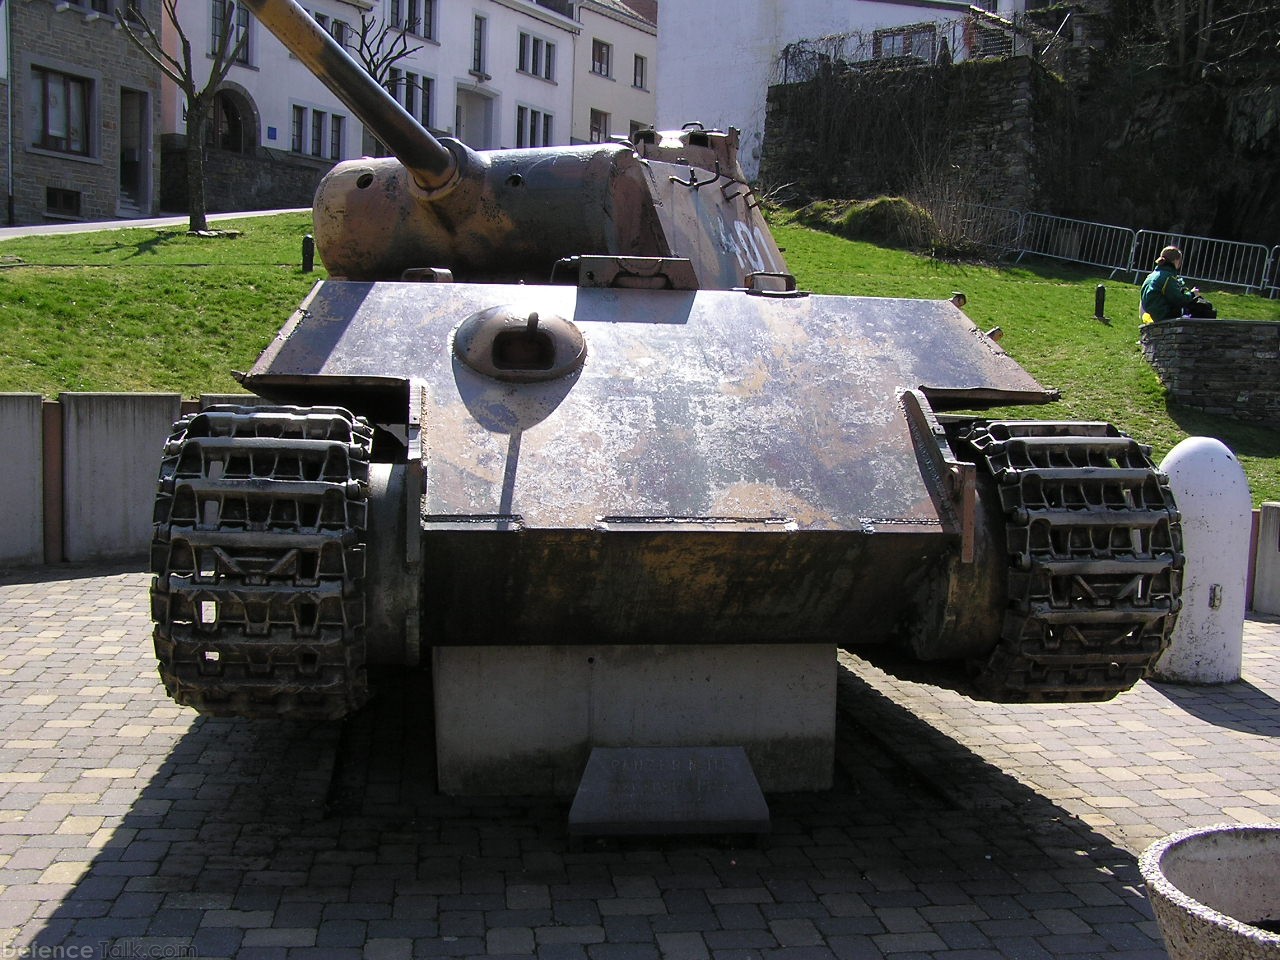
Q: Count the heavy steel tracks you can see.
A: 2